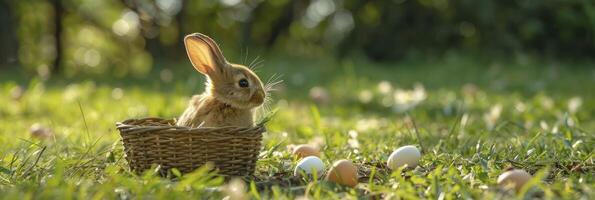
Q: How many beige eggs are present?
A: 3